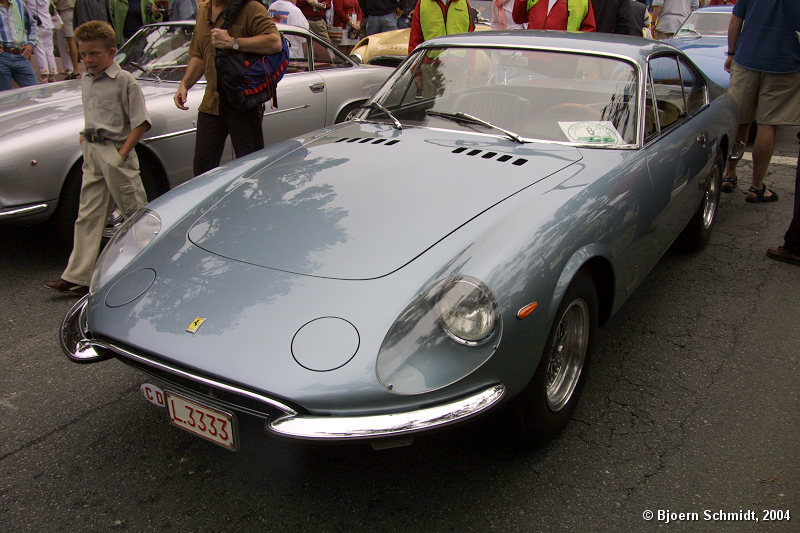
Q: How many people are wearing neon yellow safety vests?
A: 2